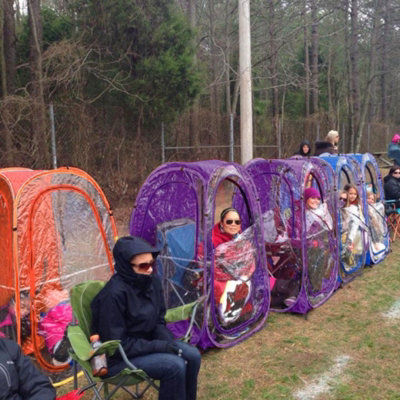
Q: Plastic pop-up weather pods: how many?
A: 5